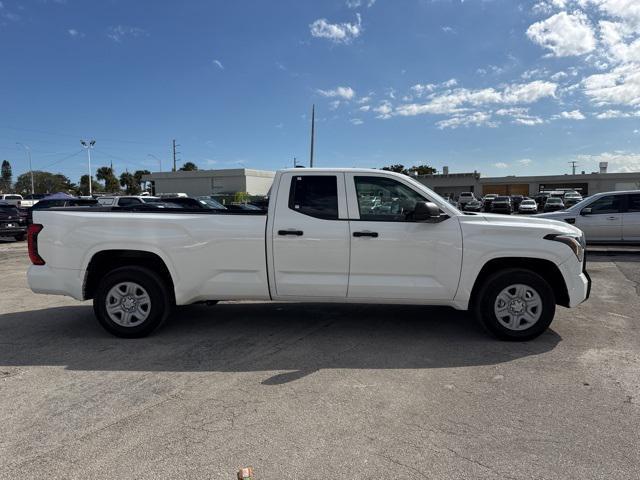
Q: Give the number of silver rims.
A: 2